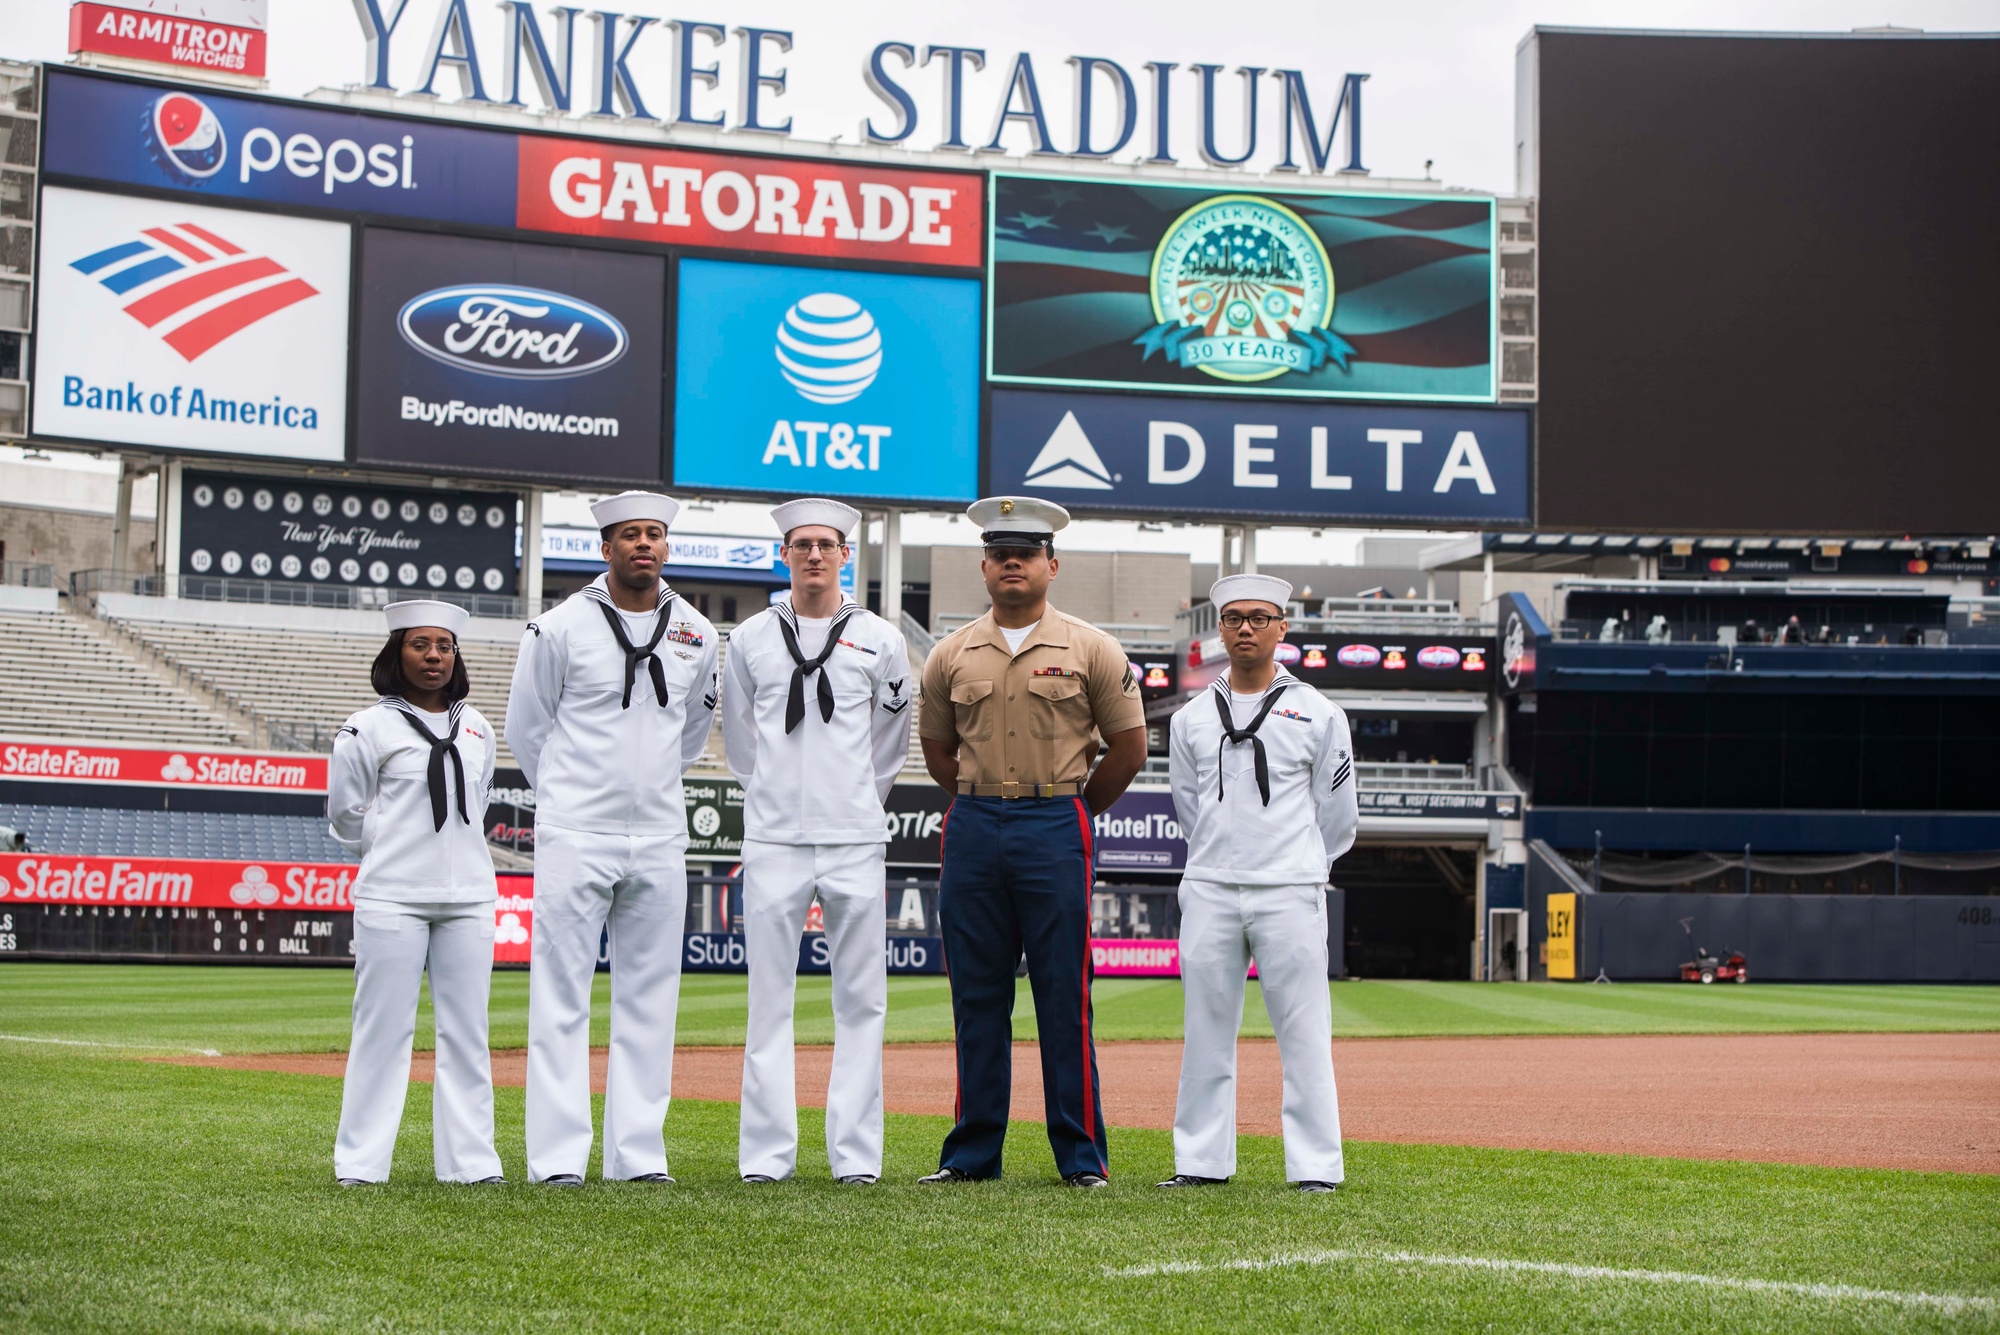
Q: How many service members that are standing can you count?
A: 5